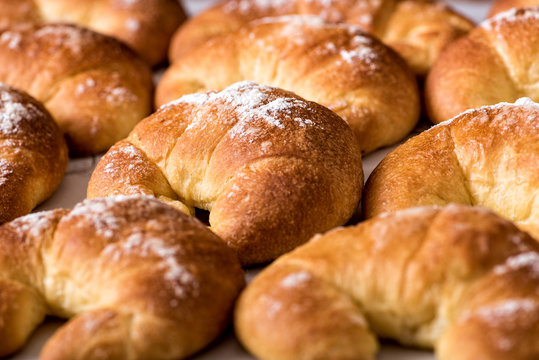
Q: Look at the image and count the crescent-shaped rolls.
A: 11